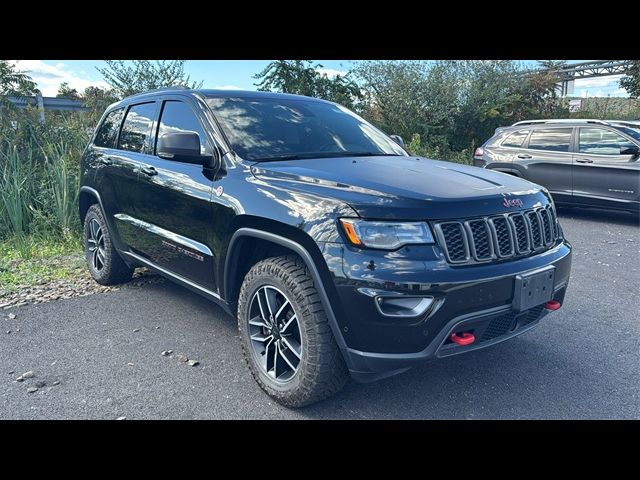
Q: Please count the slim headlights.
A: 1